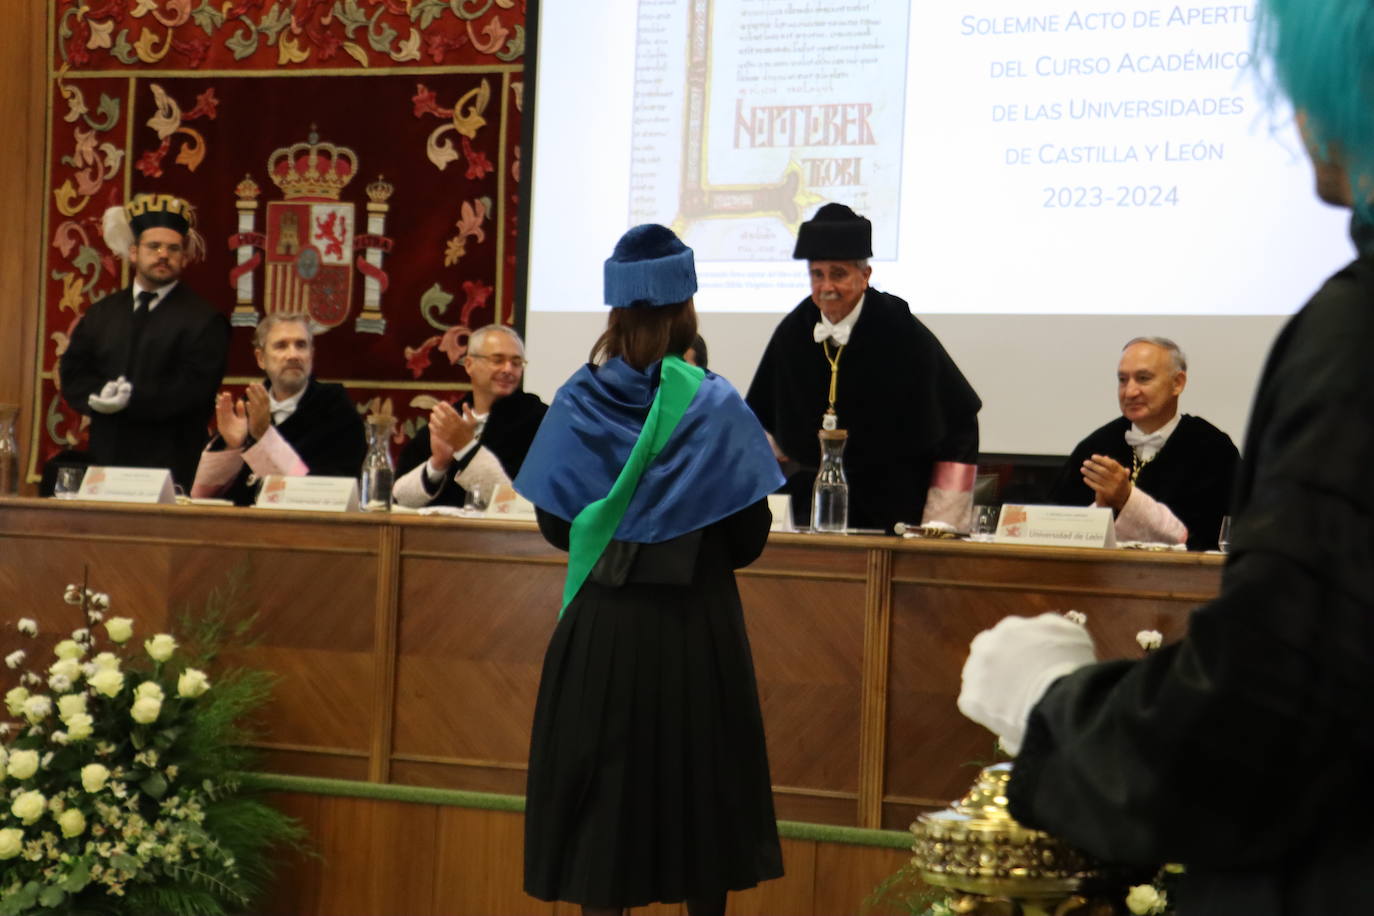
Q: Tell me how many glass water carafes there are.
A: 3